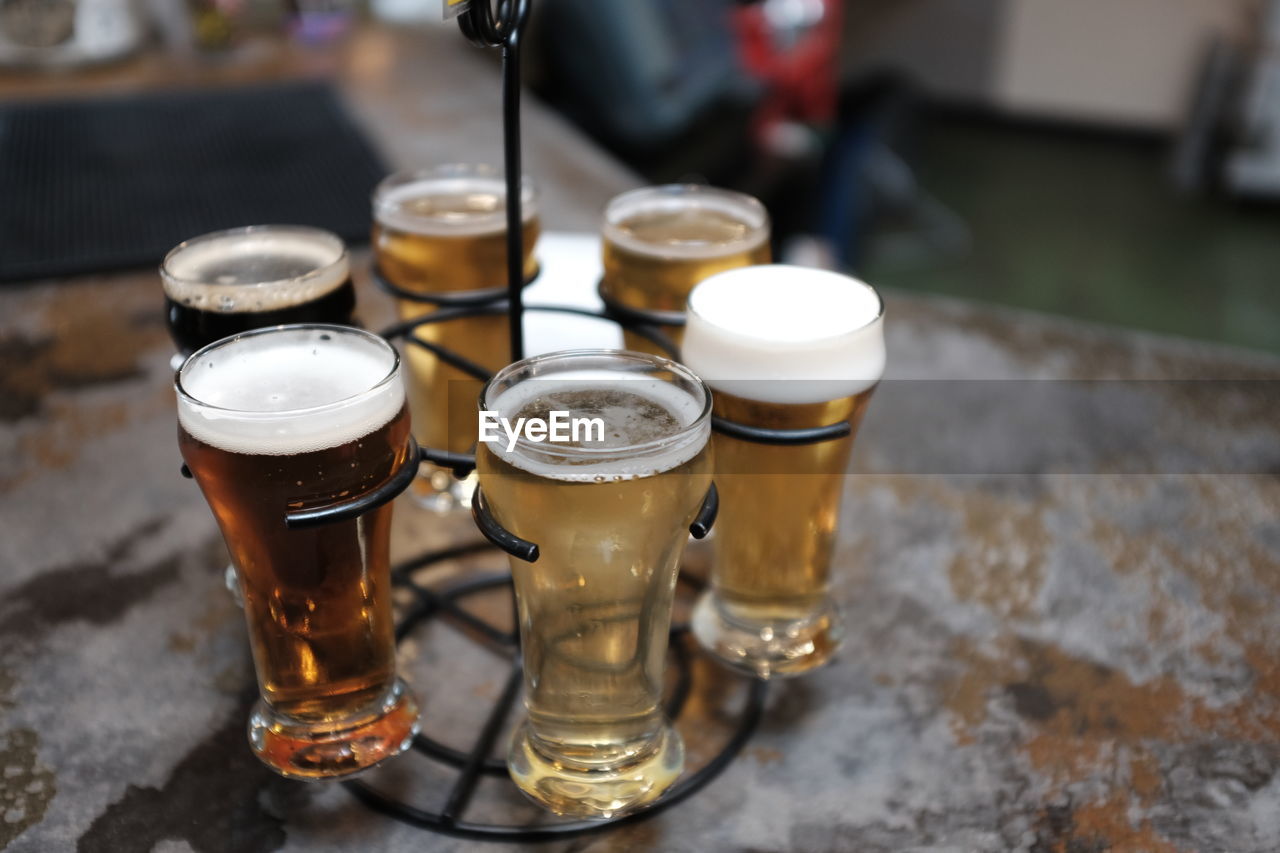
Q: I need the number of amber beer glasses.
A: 1